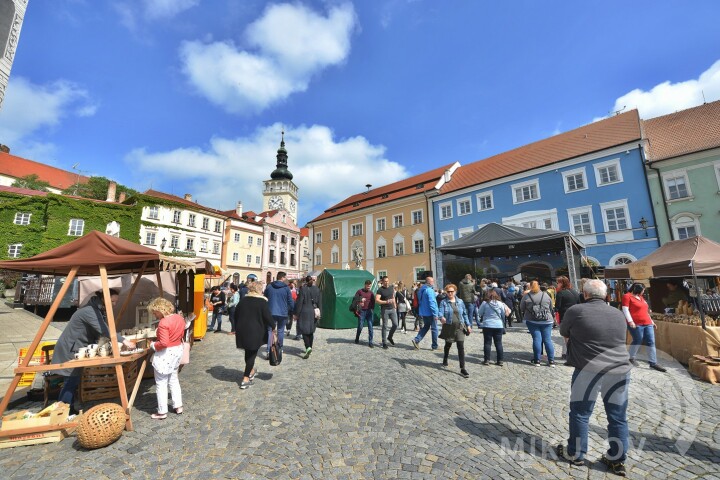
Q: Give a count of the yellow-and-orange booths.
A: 1